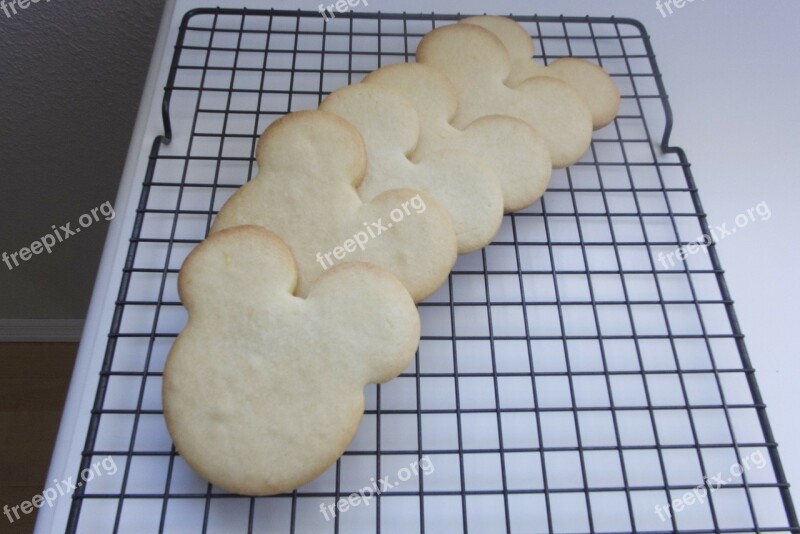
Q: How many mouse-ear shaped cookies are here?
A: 6